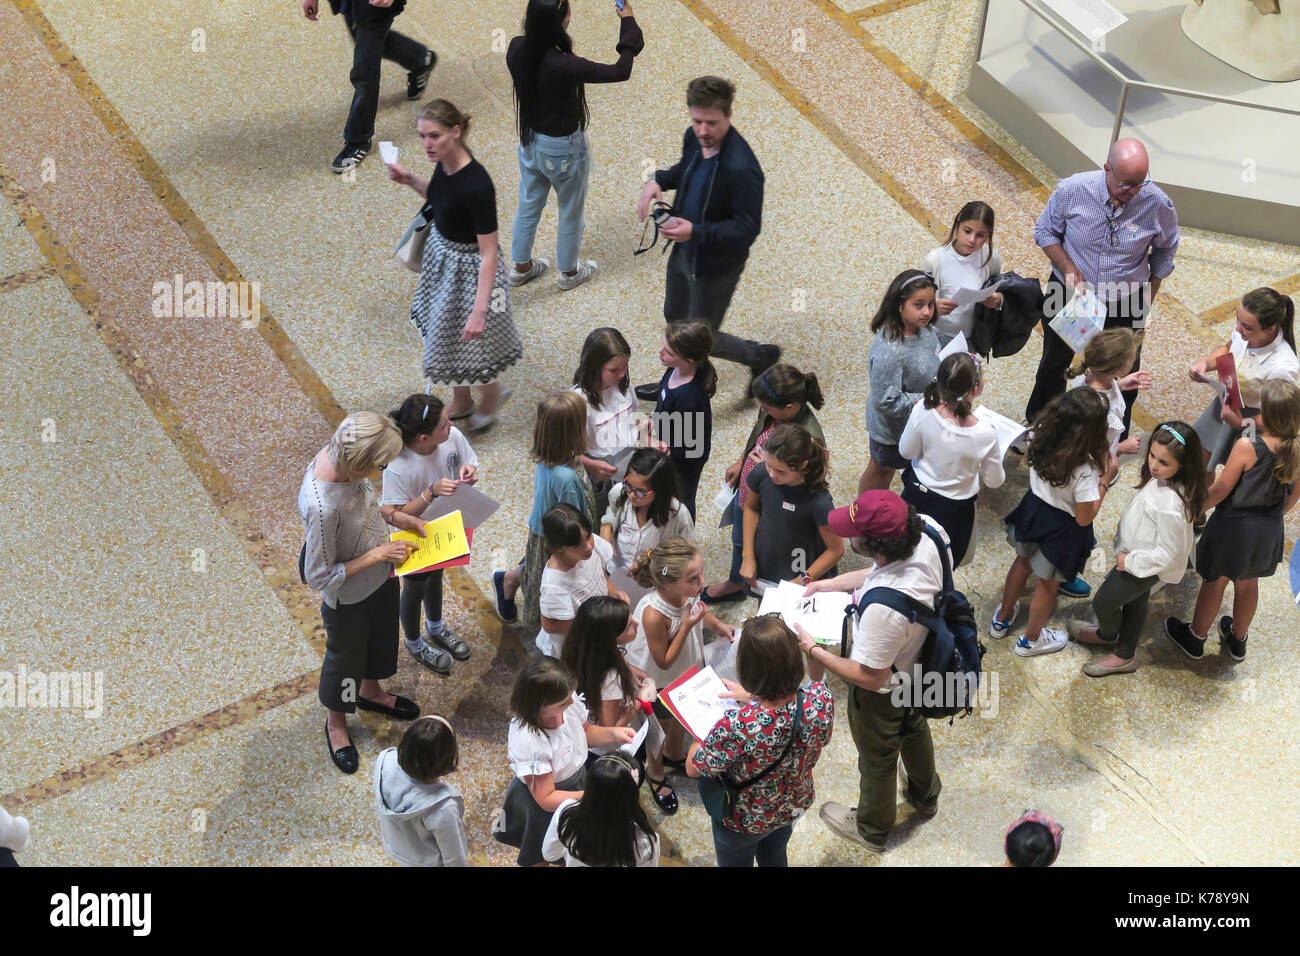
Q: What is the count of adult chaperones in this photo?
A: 4